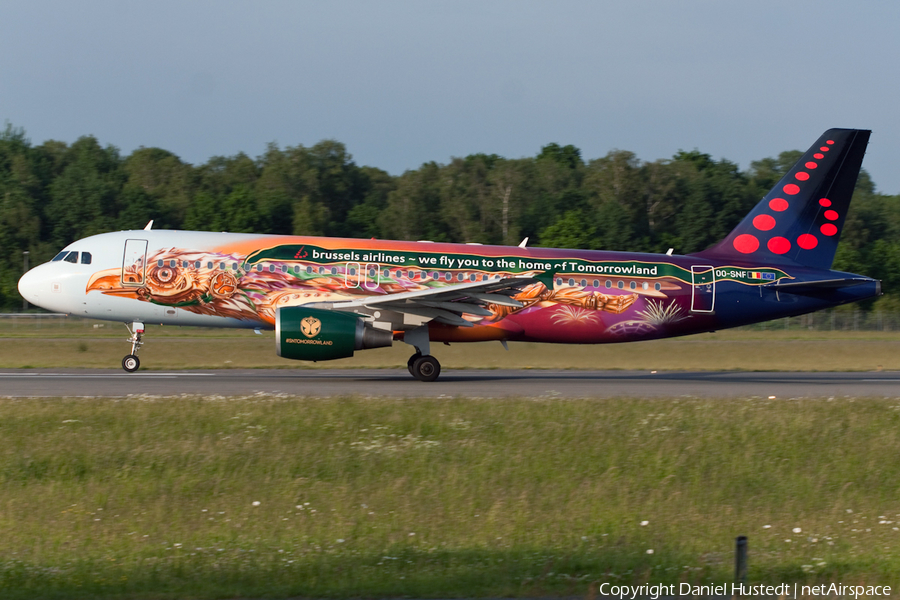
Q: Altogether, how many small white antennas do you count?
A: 3